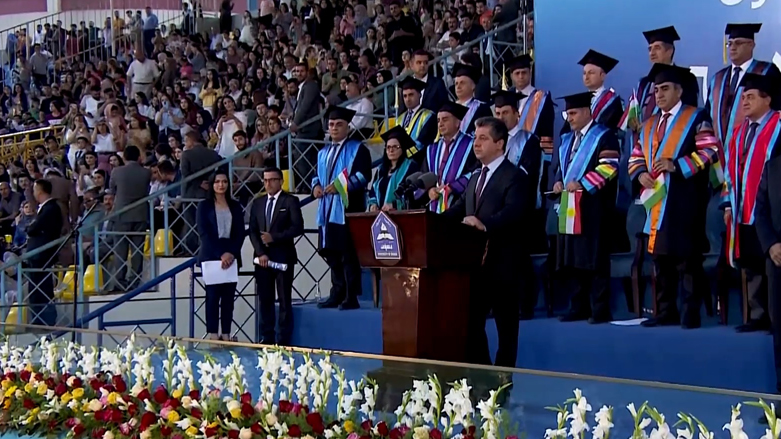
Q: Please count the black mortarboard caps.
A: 13